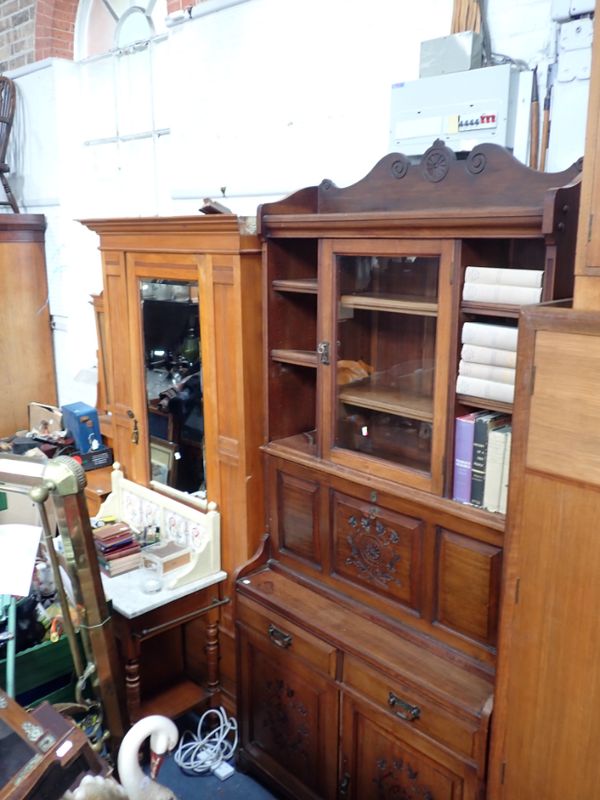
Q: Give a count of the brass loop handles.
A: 2